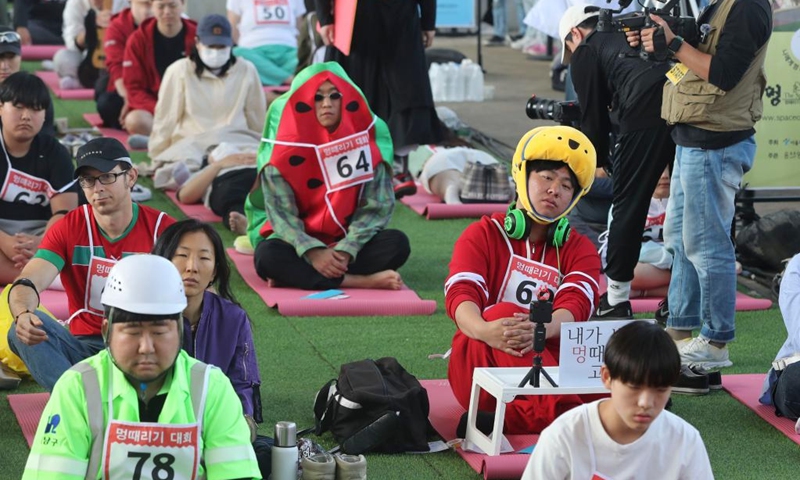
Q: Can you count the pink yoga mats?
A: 12